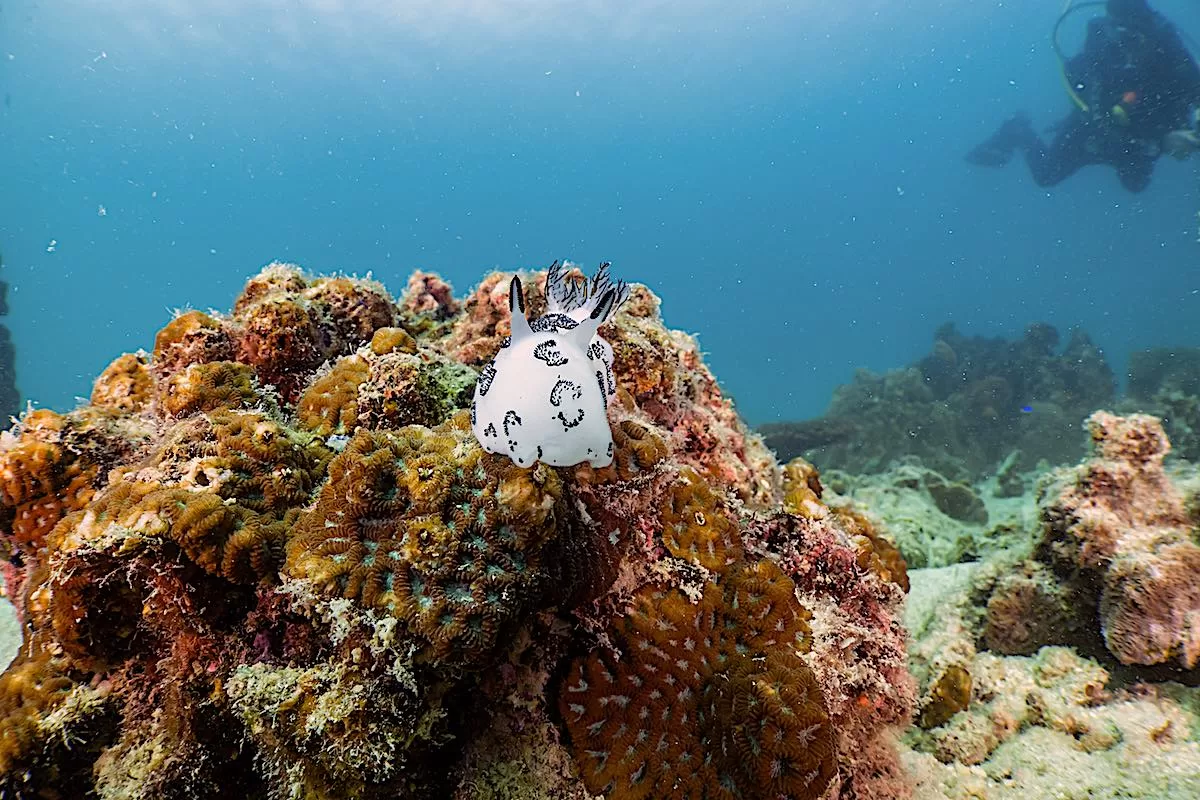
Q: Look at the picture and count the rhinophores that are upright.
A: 2